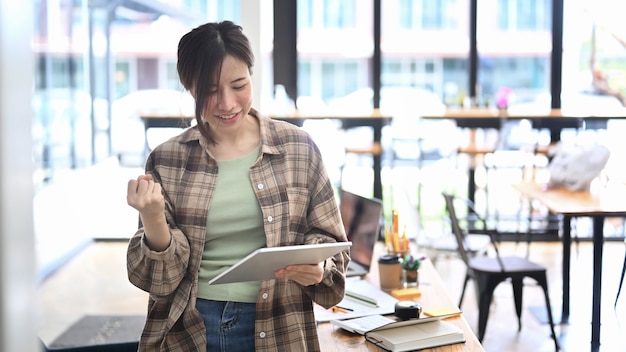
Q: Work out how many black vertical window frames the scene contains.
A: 4